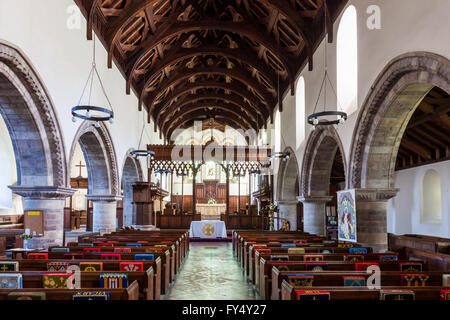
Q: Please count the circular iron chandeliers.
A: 4